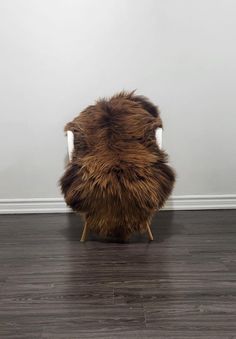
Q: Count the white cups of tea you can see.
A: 0